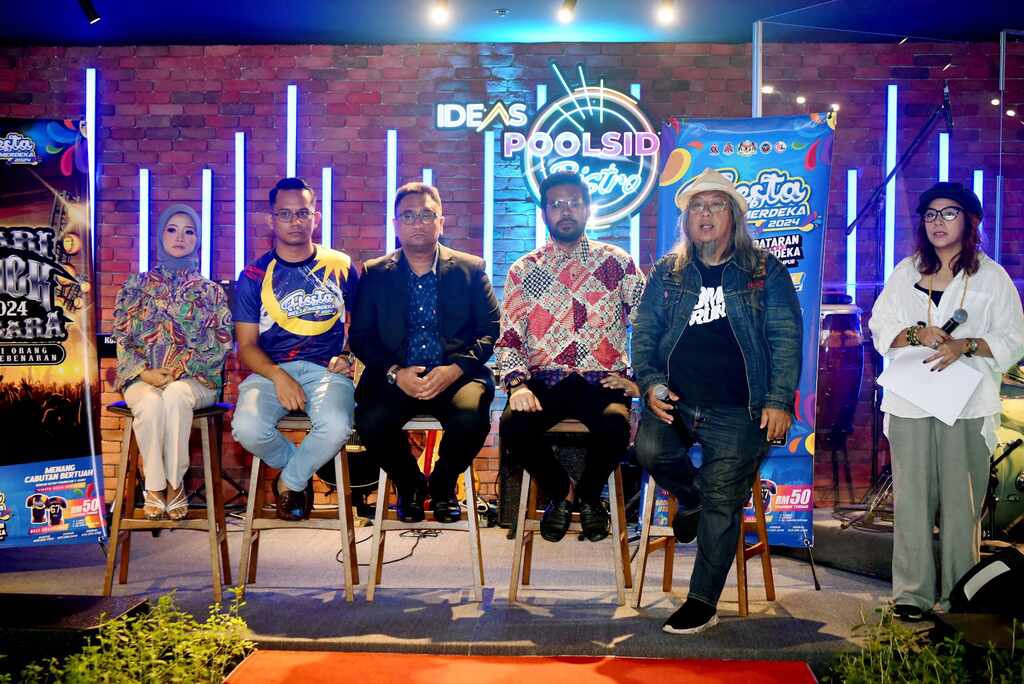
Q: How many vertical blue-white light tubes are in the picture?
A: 15